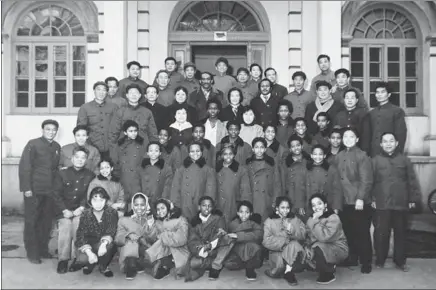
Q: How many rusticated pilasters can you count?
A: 2